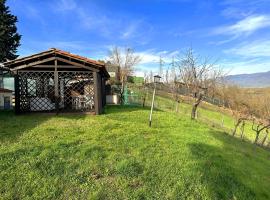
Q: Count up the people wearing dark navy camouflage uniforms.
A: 0